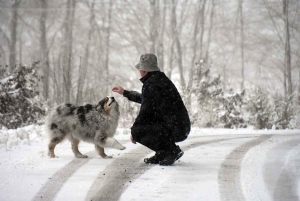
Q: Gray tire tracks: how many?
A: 4